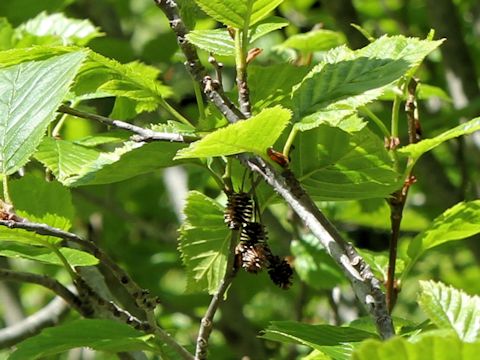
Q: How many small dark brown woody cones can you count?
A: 4